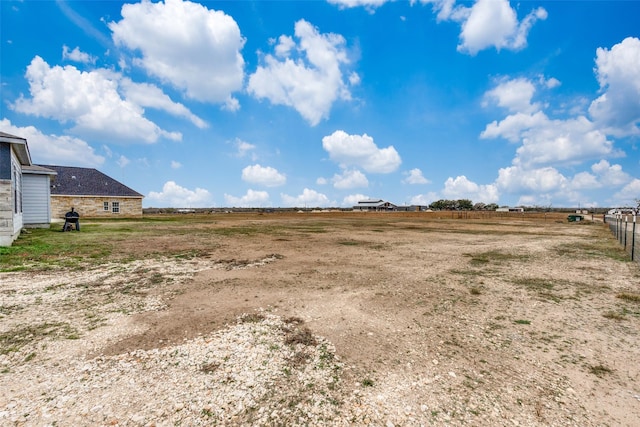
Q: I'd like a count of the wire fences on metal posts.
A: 1